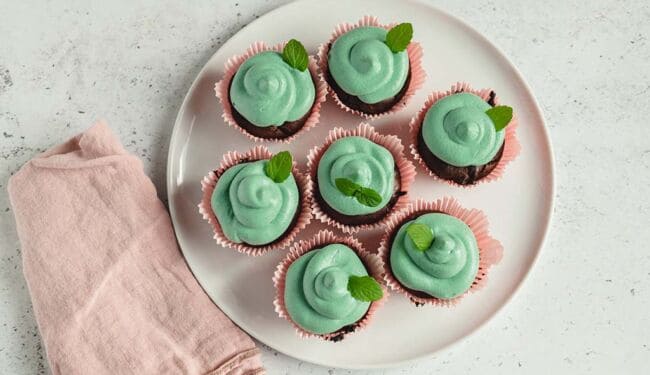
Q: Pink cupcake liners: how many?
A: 7